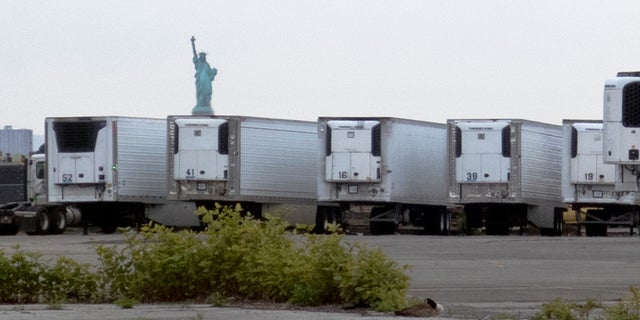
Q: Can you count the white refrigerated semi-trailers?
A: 6